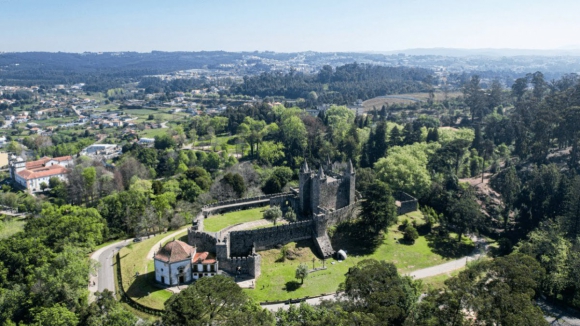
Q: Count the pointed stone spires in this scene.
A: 4